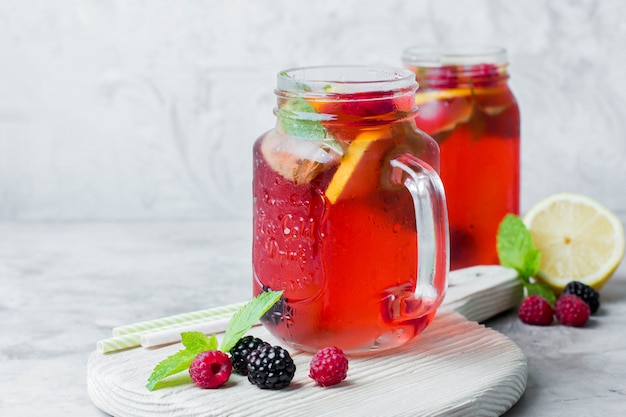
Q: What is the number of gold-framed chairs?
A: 0